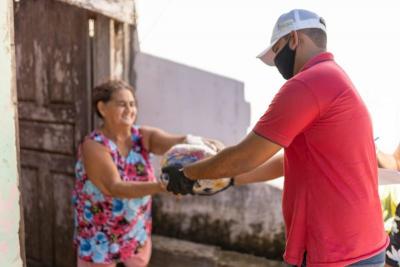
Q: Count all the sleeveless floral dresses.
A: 1